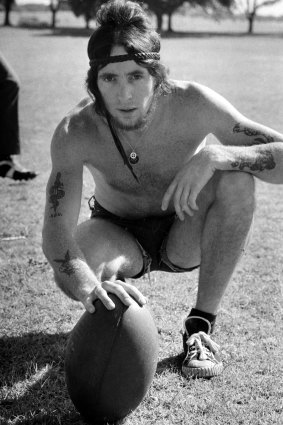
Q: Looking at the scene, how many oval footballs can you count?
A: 1